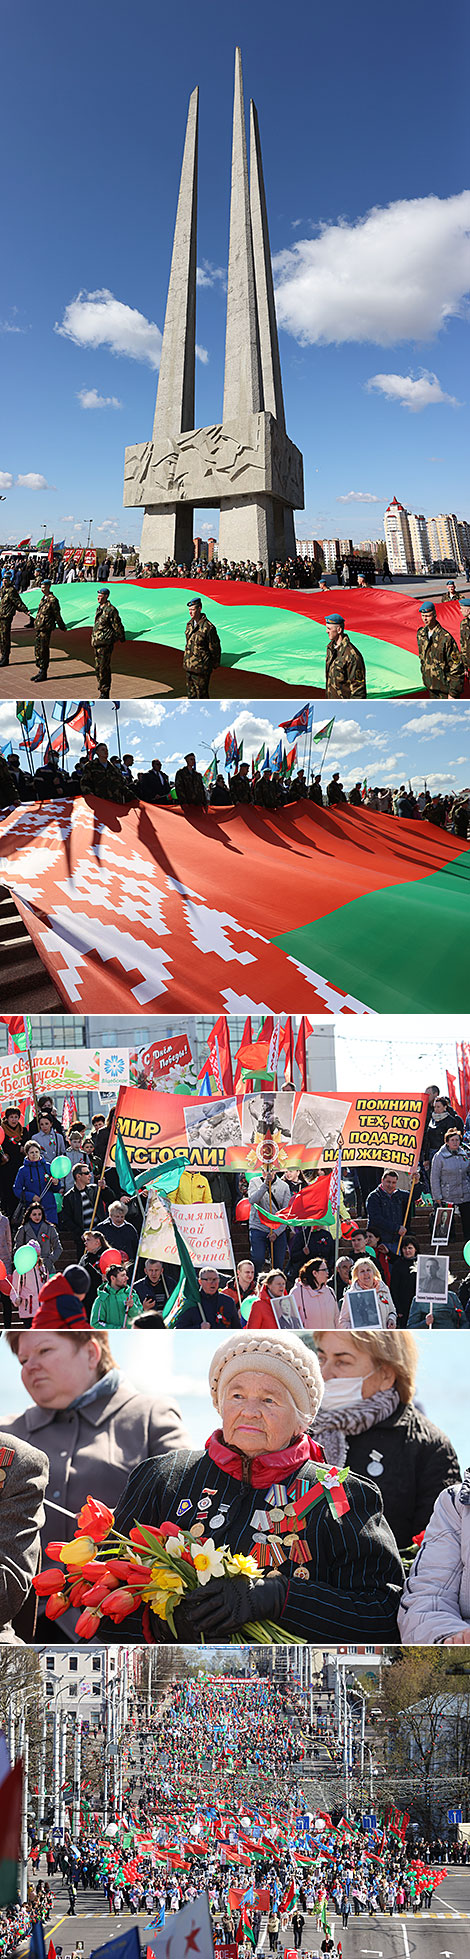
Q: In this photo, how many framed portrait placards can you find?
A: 4